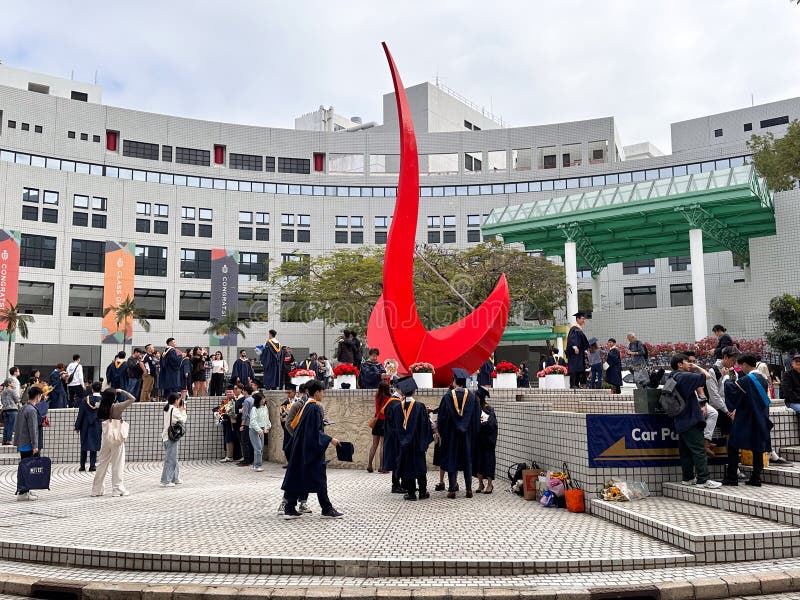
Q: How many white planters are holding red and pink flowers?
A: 5